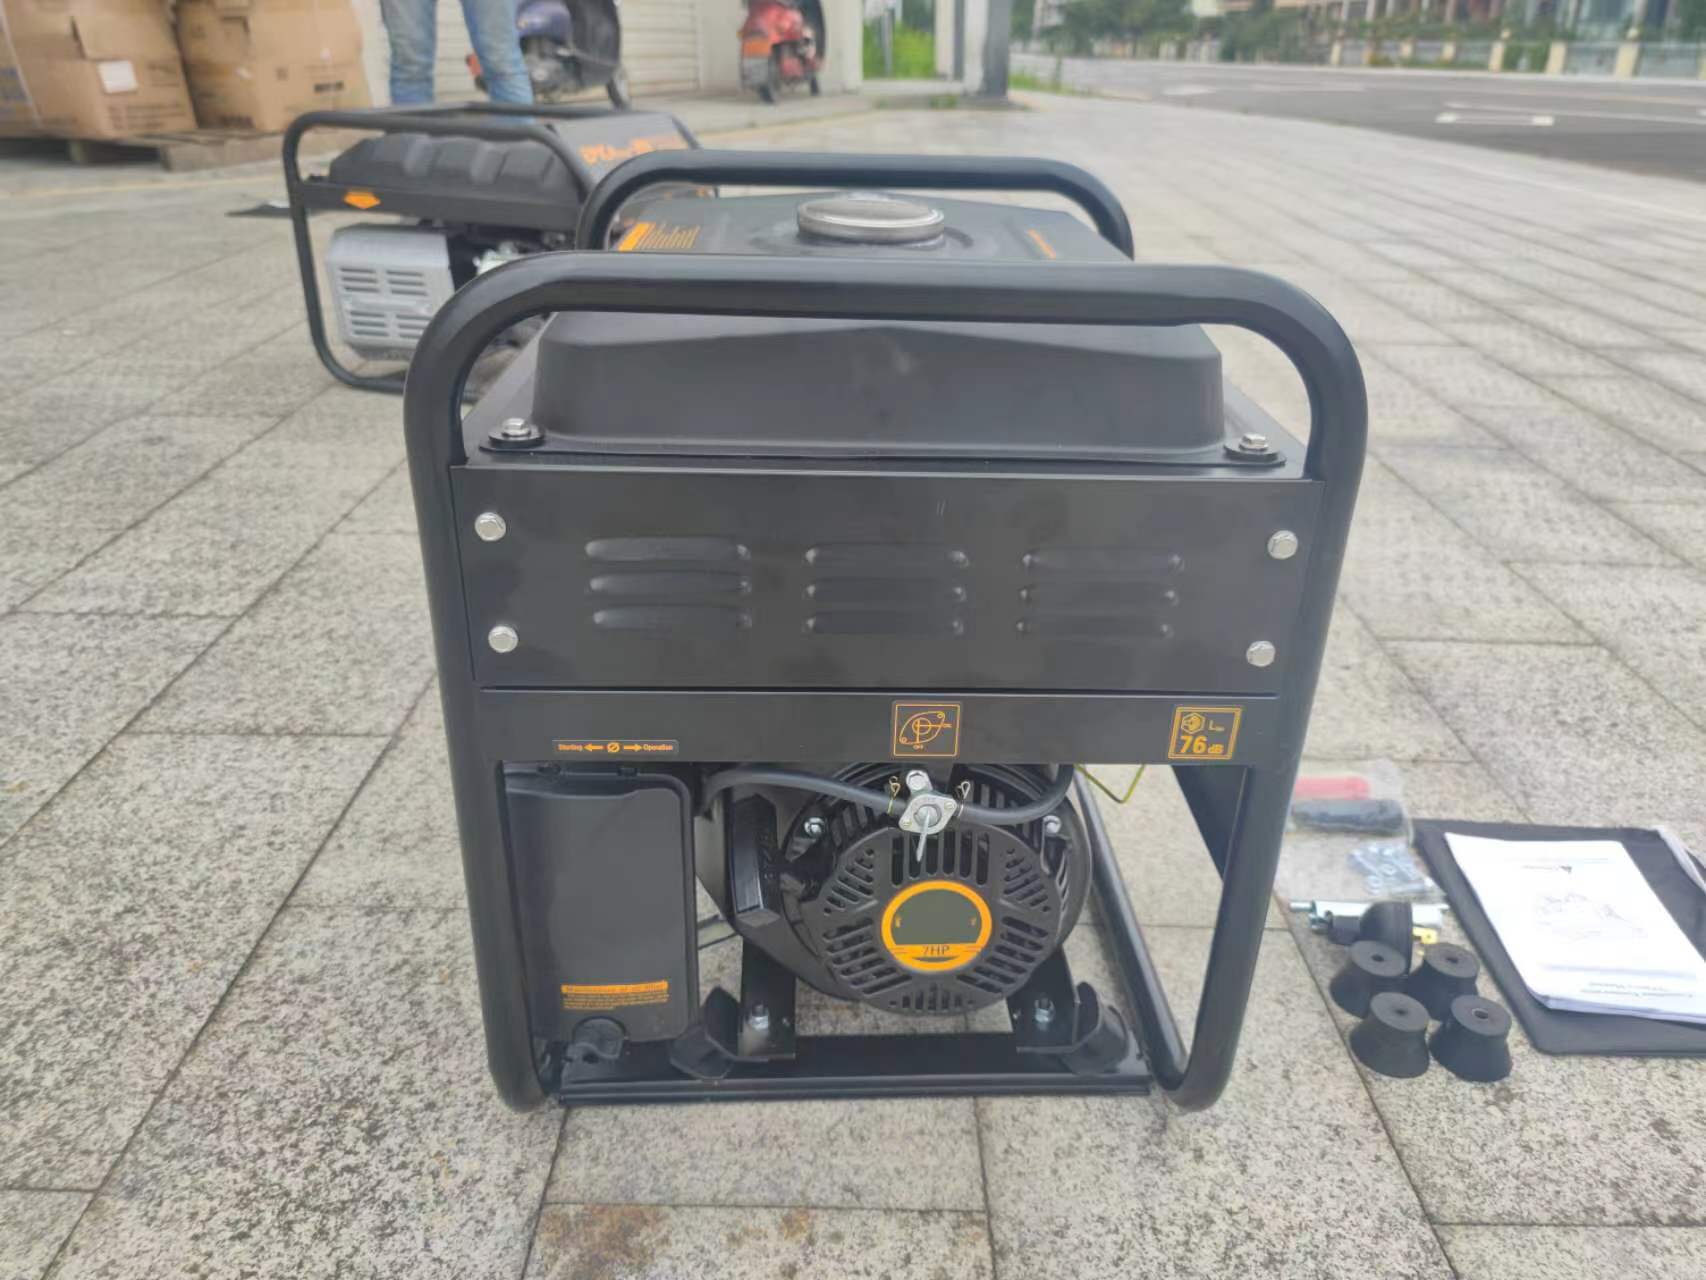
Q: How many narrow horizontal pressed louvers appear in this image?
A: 9